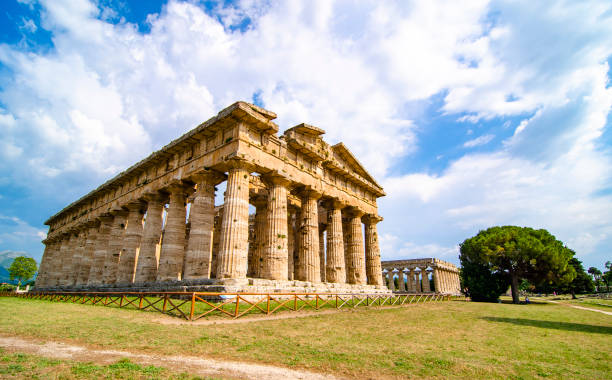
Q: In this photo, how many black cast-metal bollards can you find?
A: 0